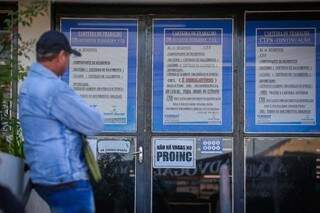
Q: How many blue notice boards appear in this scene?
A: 3